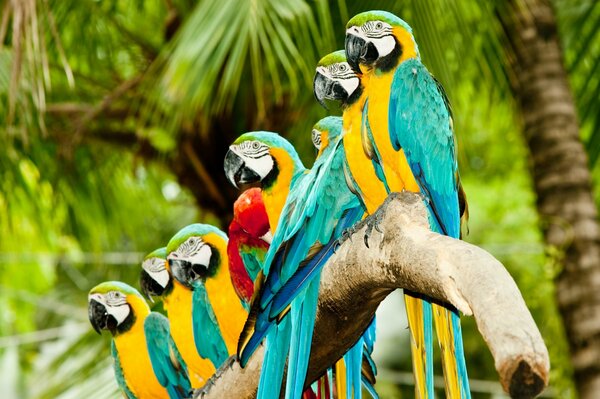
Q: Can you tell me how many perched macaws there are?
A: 8